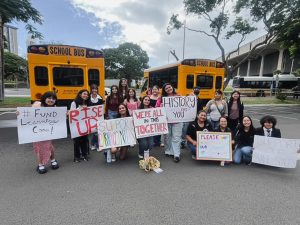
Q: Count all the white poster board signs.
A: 7